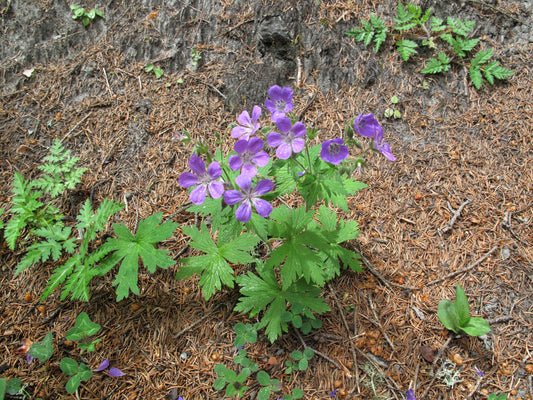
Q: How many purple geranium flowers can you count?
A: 9